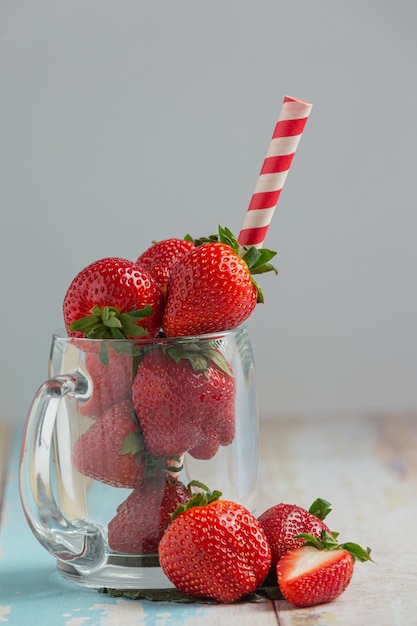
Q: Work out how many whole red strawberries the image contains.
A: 9